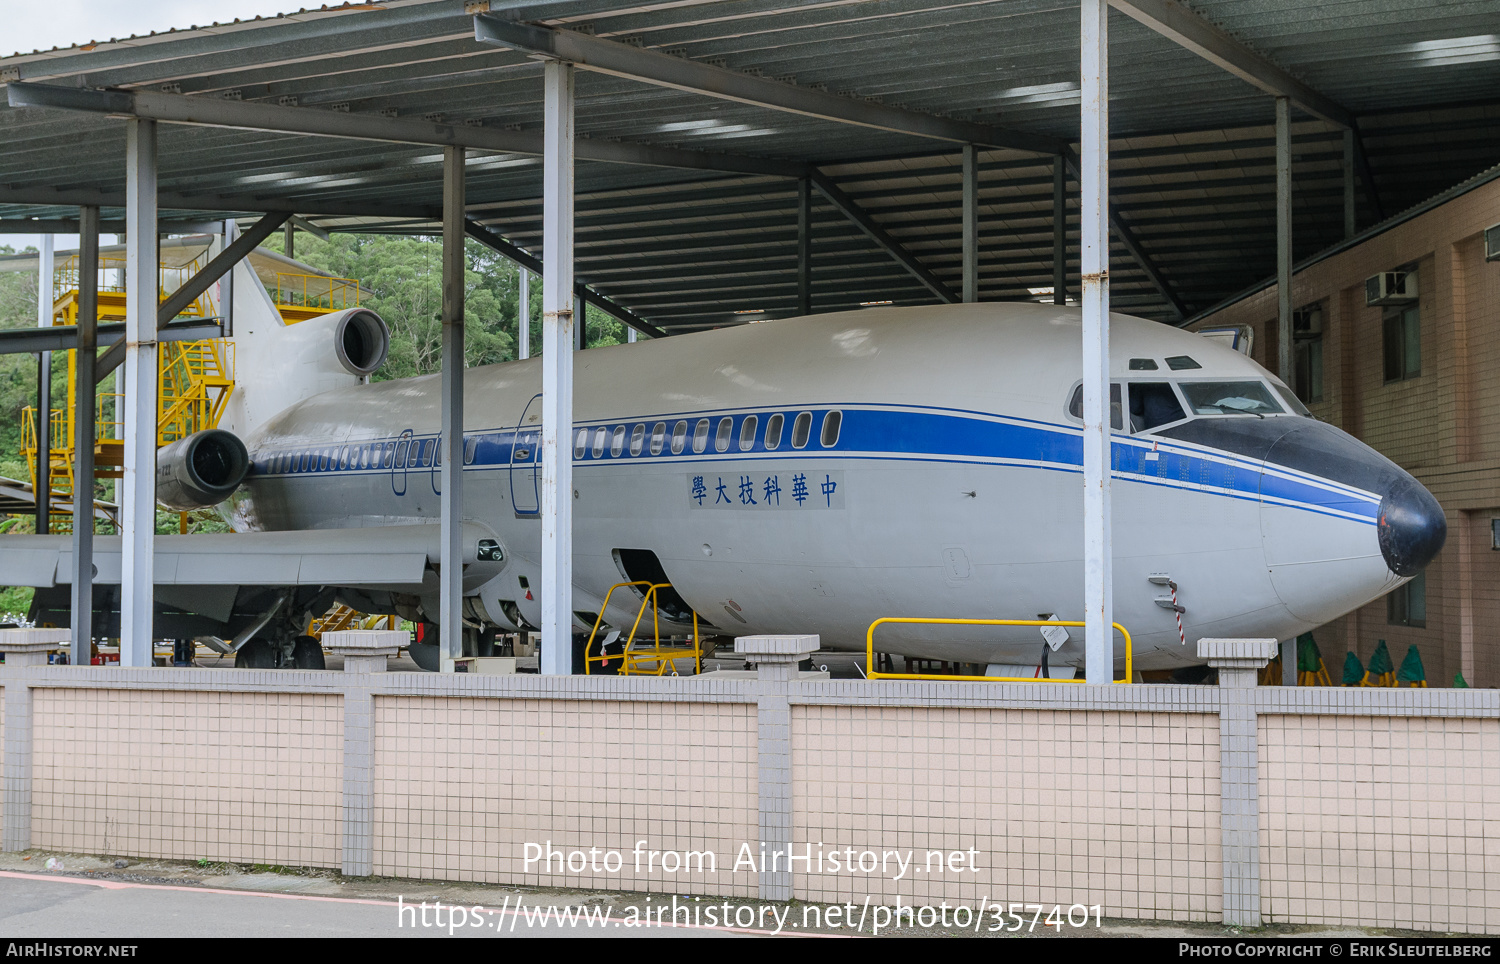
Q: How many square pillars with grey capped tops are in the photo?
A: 4